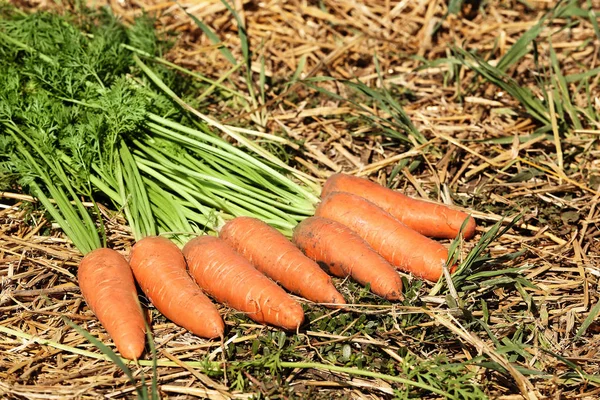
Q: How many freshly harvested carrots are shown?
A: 7